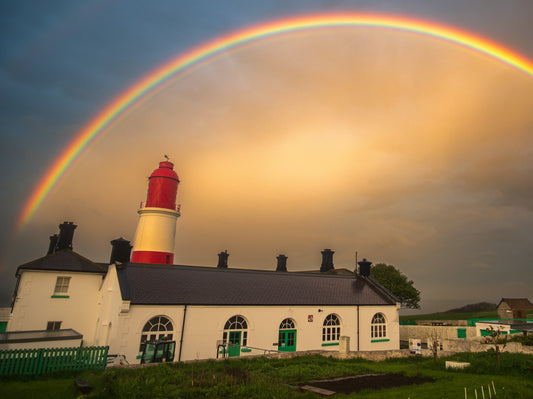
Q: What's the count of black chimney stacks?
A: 7